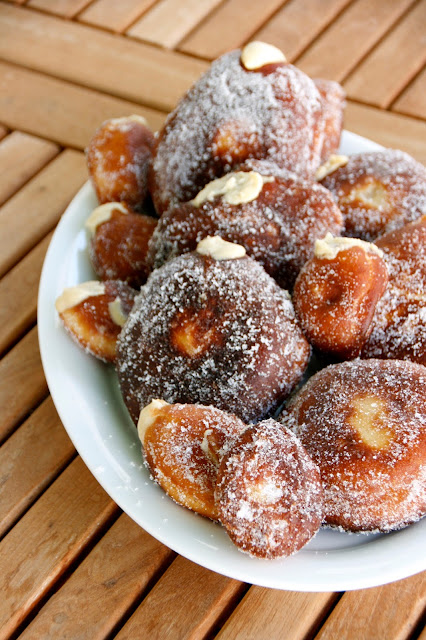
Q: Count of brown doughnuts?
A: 13